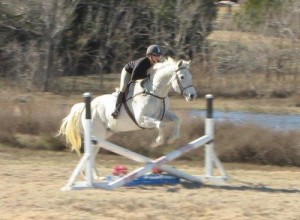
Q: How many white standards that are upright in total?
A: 2